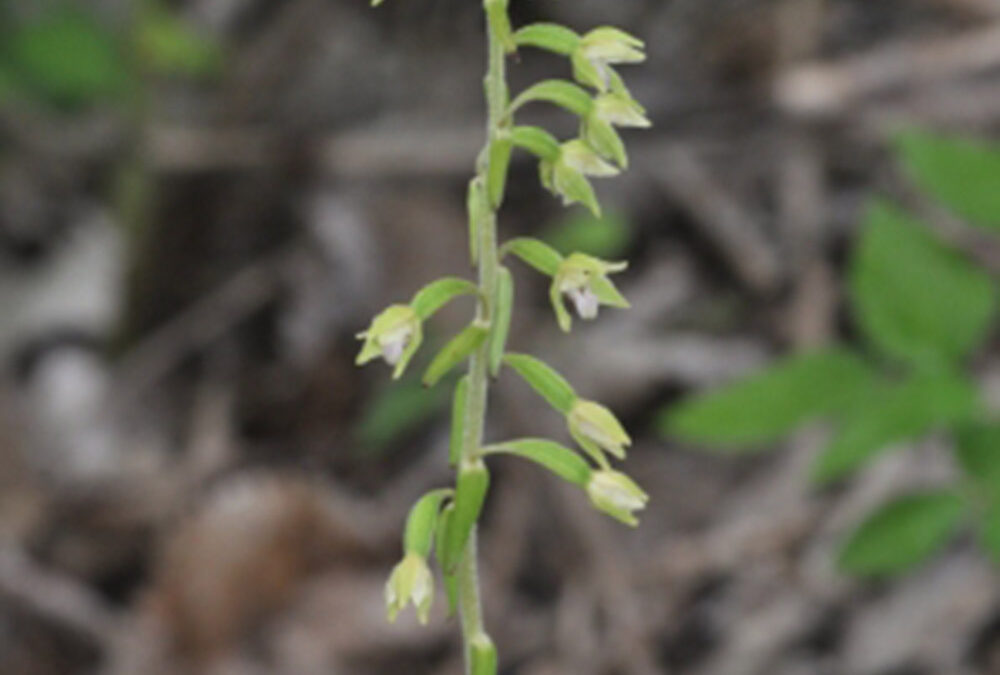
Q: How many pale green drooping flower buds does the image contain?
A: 8